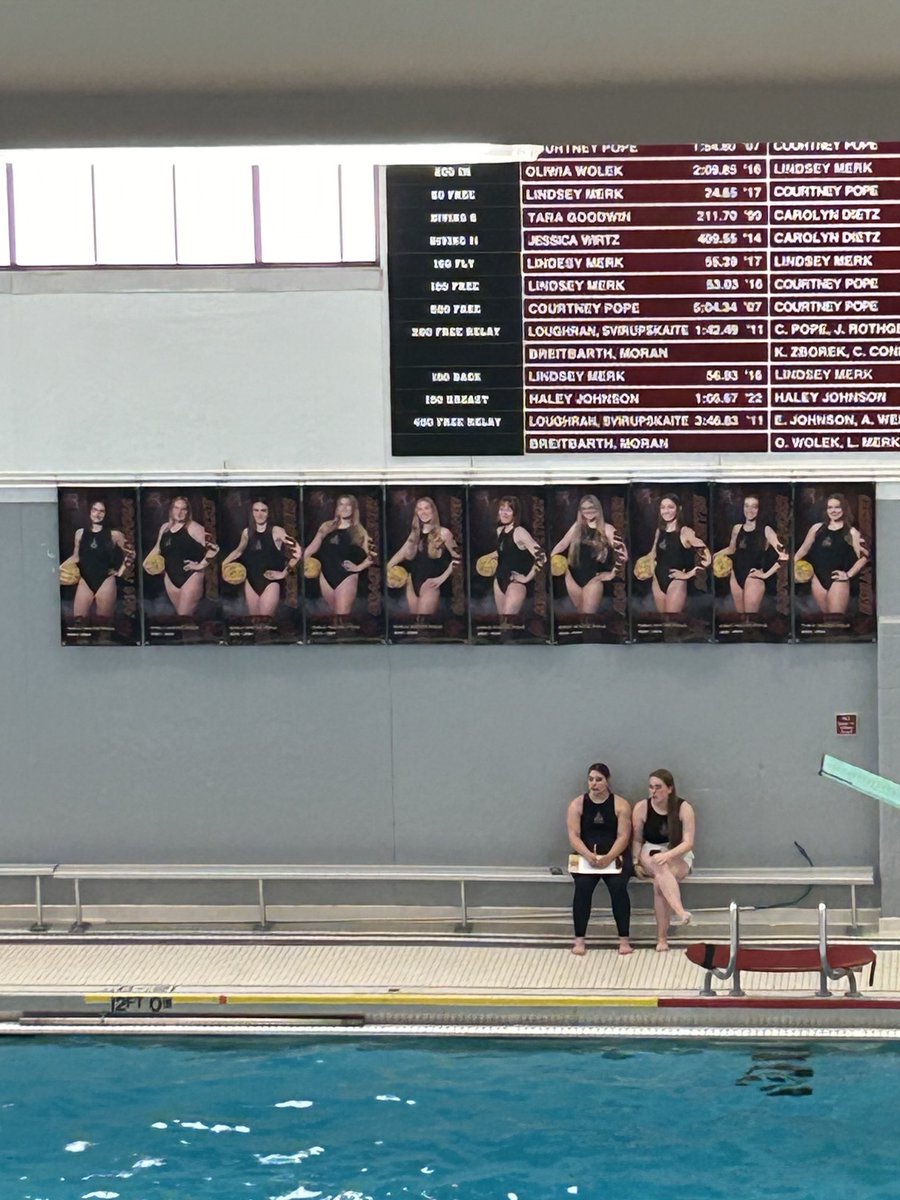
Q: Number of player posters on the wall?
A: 10